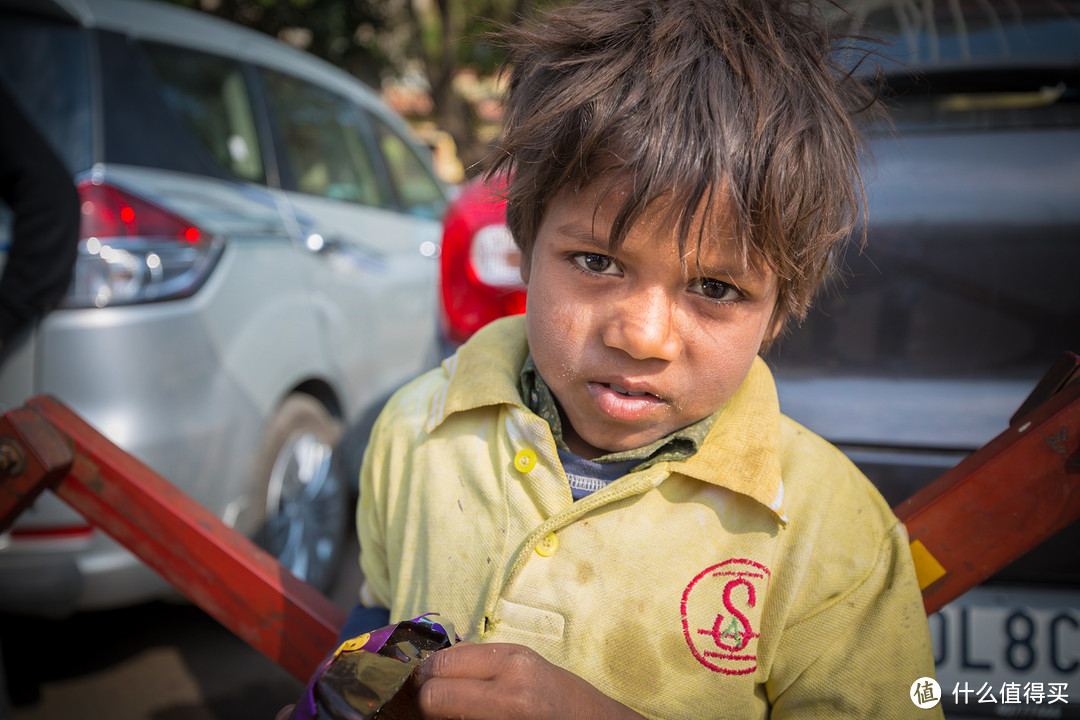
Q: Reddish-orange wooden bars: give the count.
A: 2